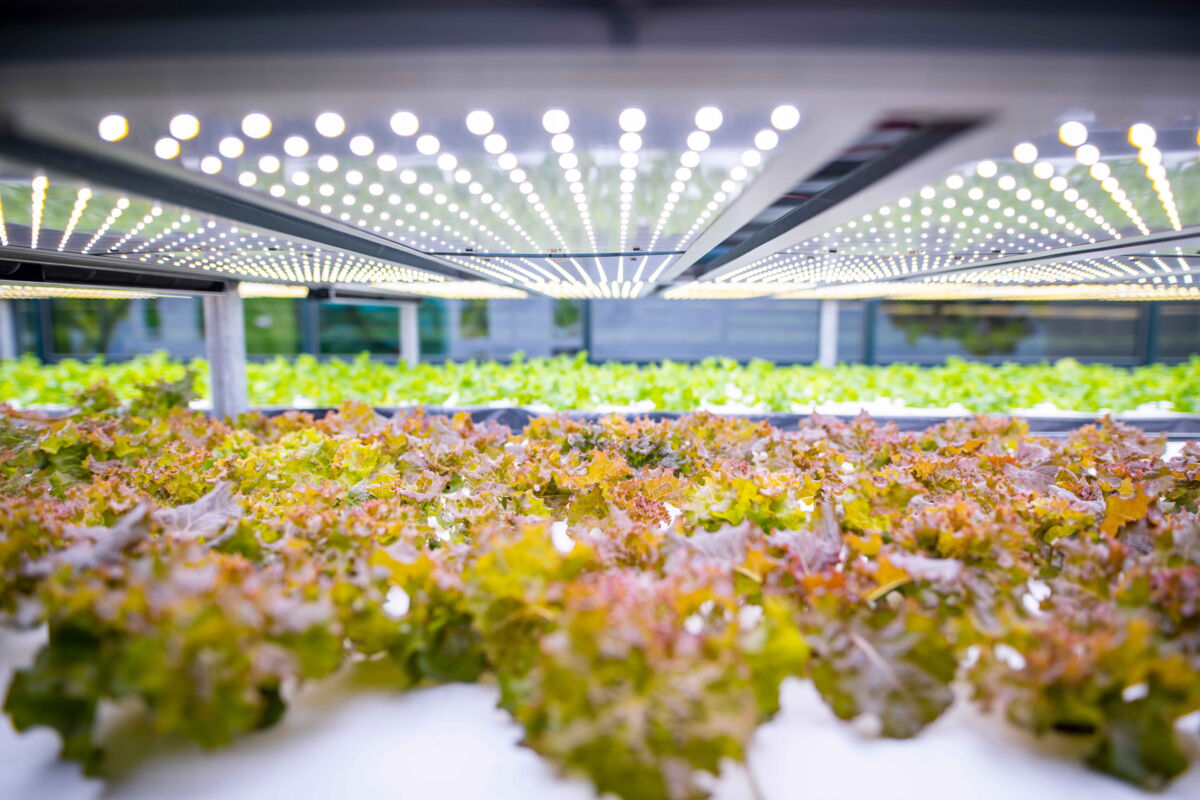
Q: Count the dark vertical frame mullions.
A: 5